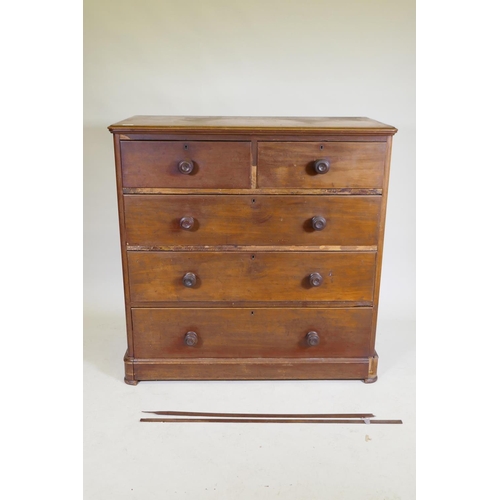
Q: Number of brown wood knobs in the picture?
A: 8